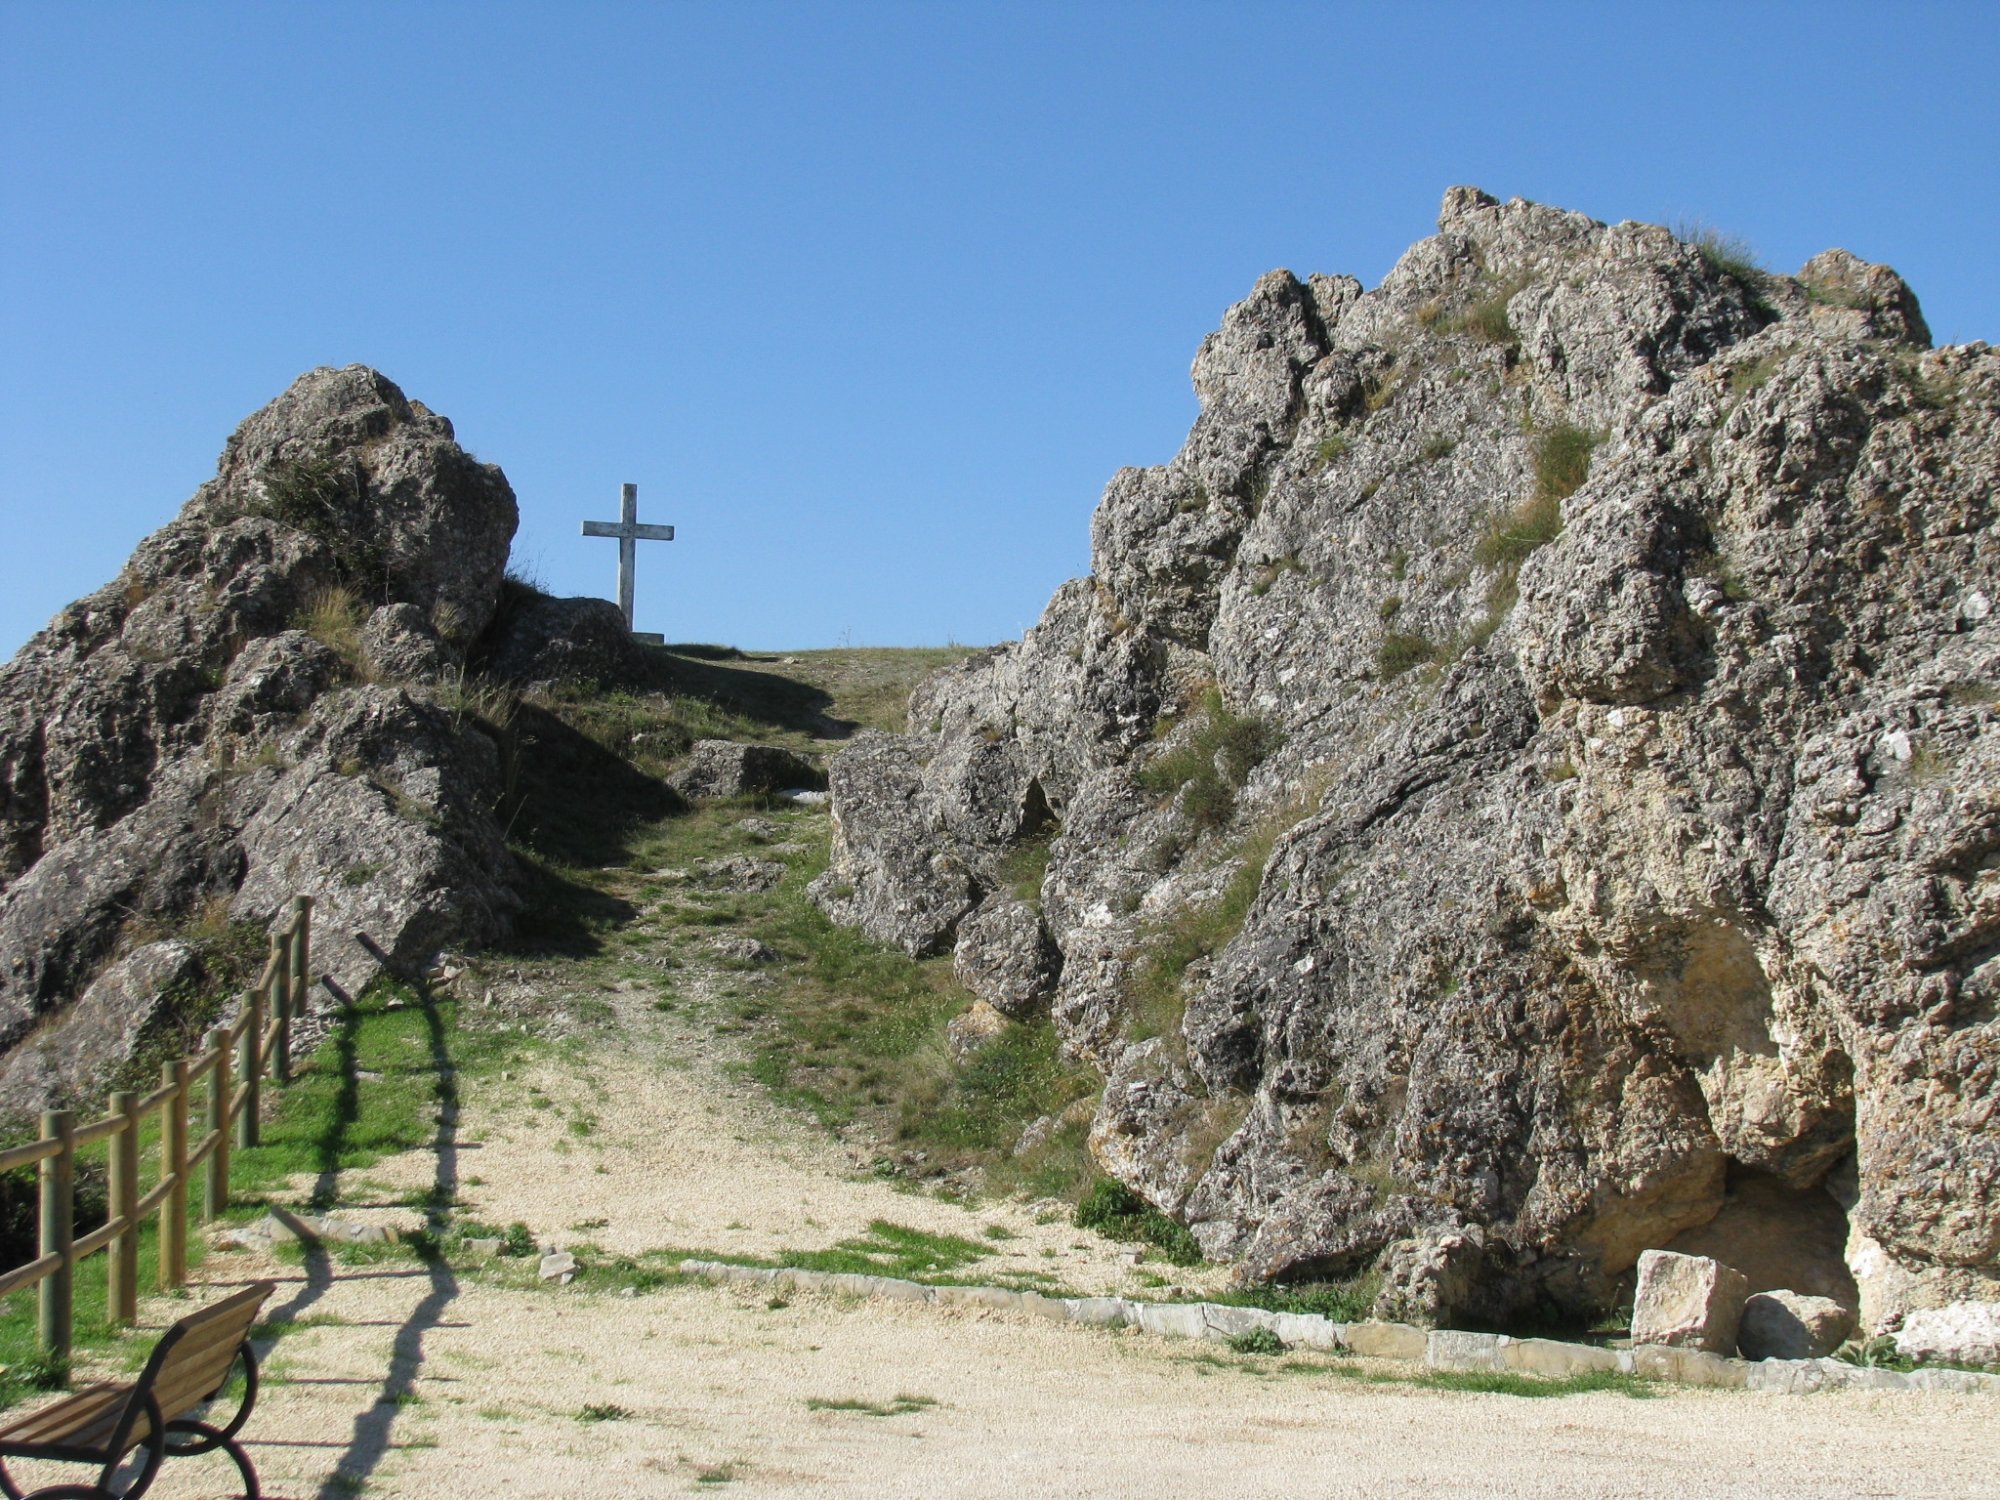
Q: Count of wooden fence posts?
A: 7